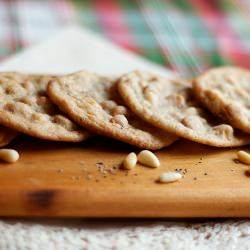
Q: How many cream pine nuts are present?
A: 5